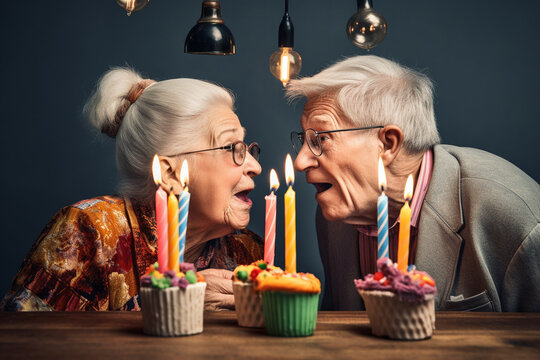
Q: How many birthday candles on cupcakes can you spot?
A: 7